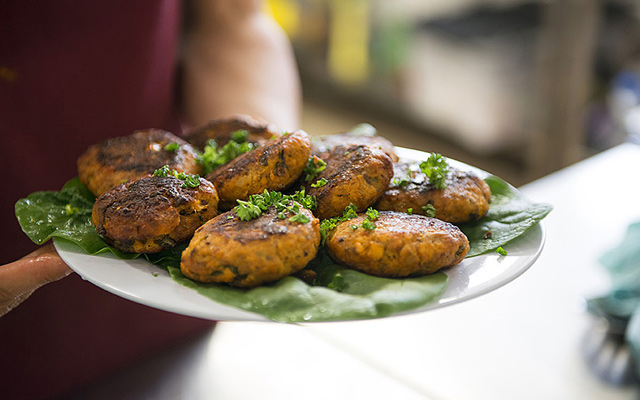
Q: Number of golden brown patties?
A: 9